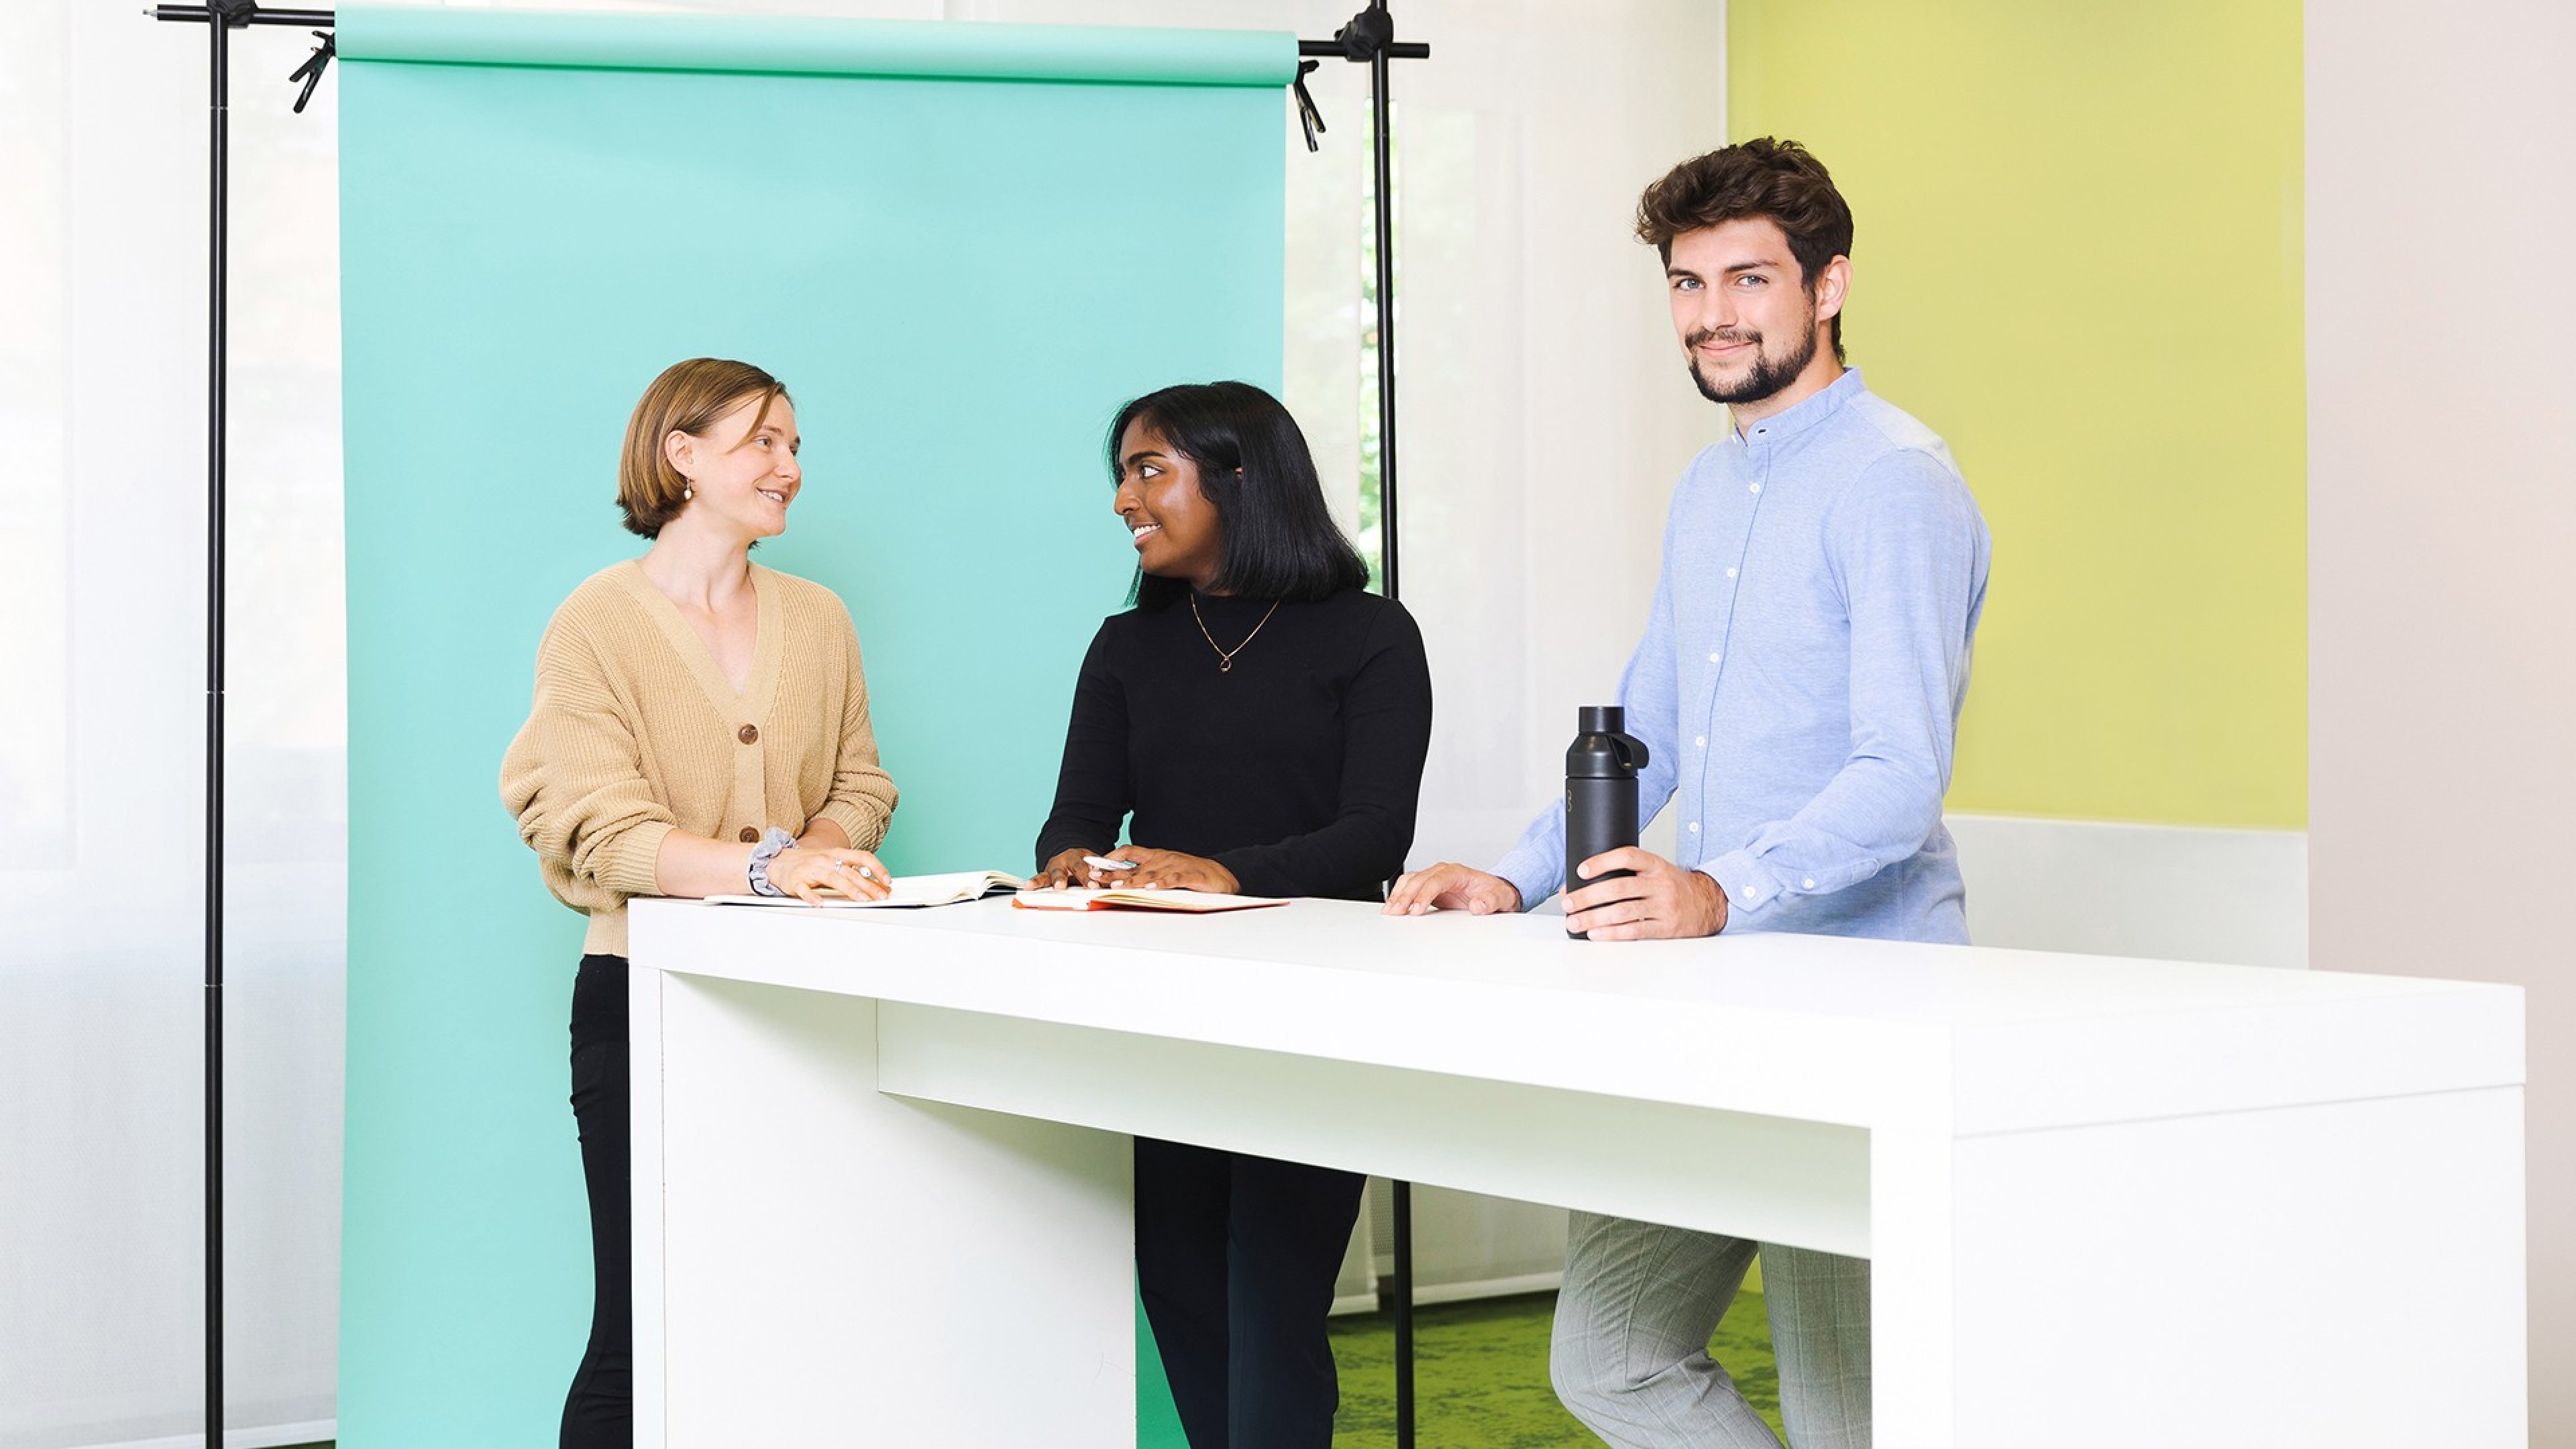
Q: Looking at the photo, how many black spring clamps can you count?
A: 2